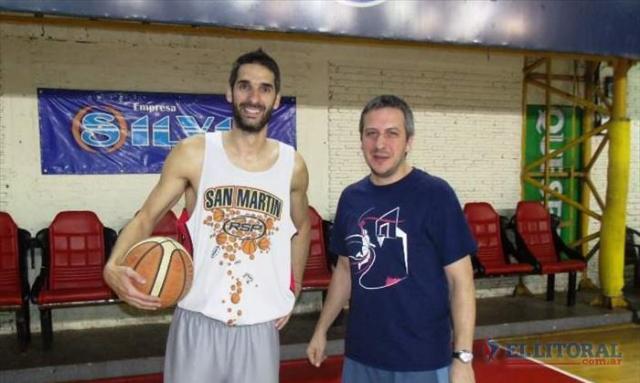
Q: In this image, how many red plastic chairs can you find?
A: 6